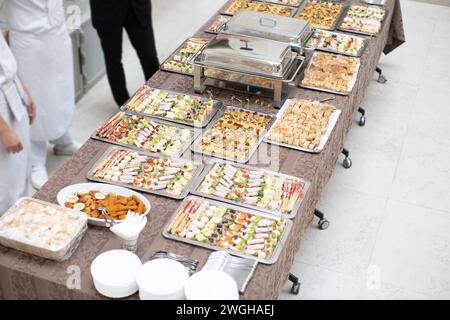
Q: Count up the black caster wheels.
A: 5